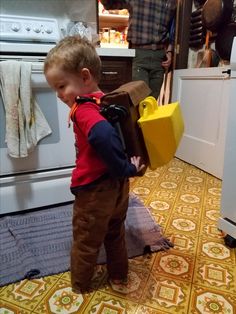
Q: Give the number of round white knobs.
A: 4